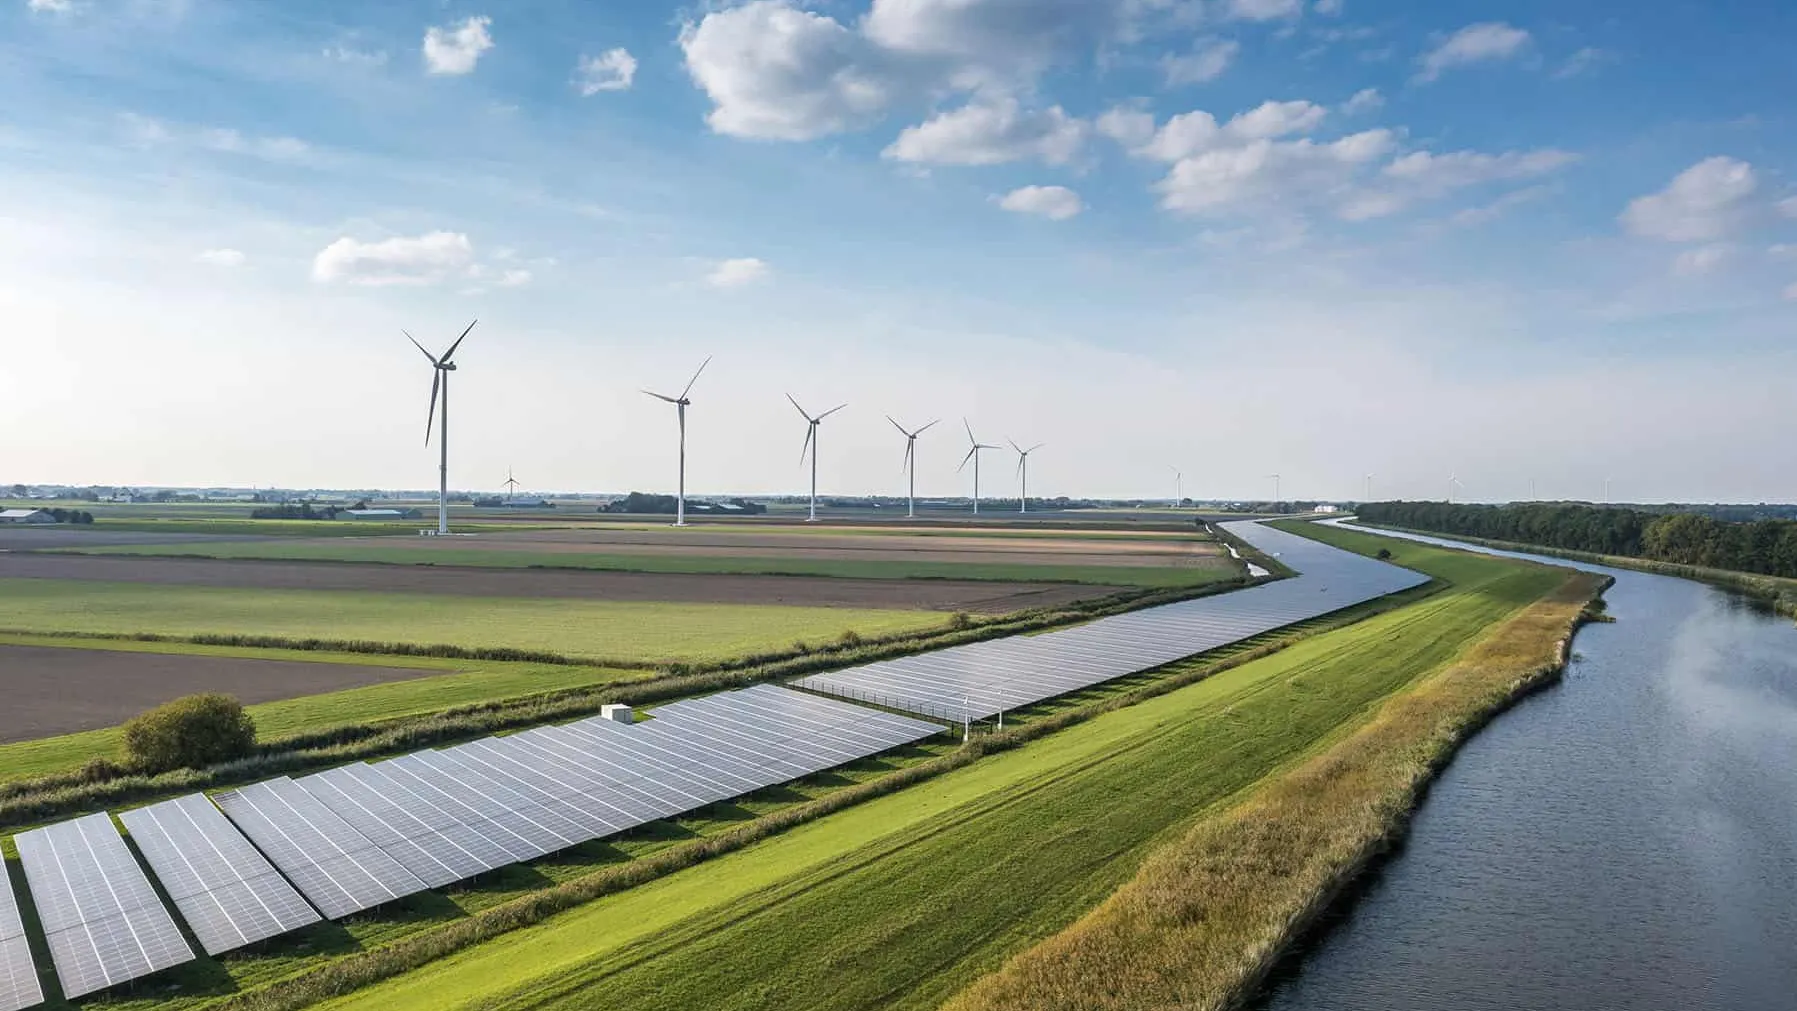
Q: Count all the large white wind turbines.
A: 6